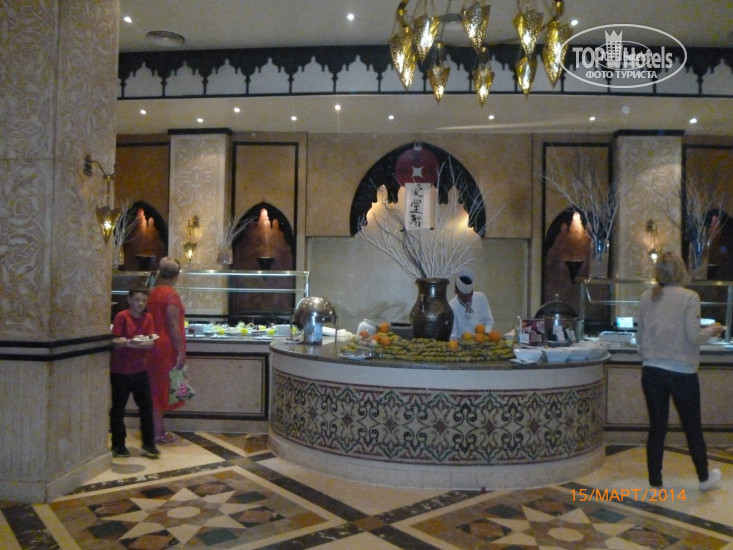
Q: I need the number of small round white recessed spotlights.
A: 12